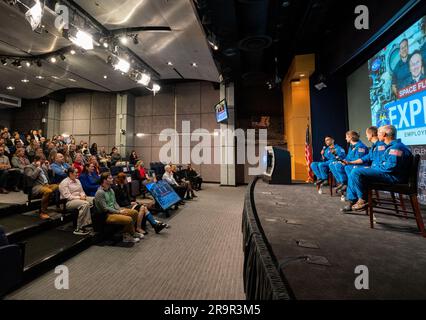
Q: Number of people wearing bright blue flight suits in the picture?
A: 4